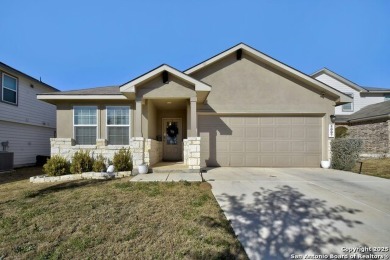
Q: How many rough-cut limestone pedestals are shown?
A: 2